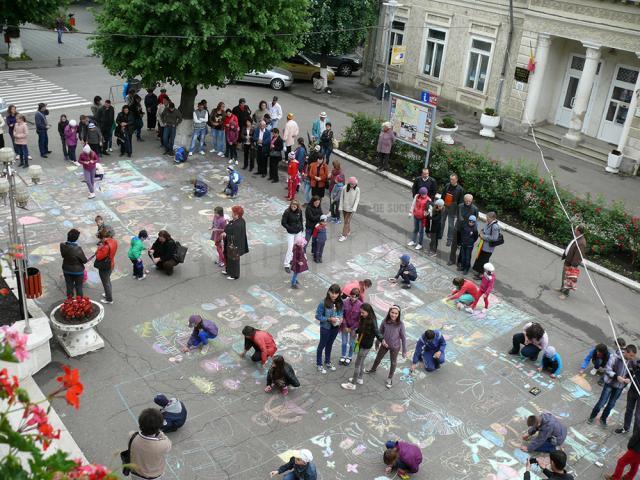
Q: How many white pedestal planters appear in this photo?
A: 4